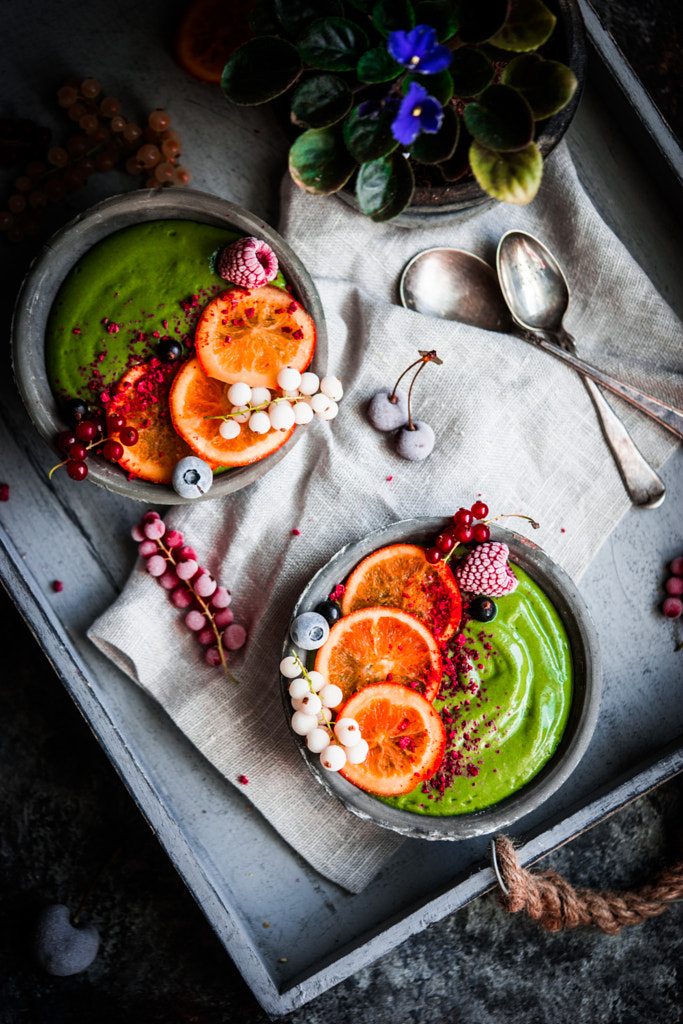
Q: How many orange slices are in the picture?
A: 7